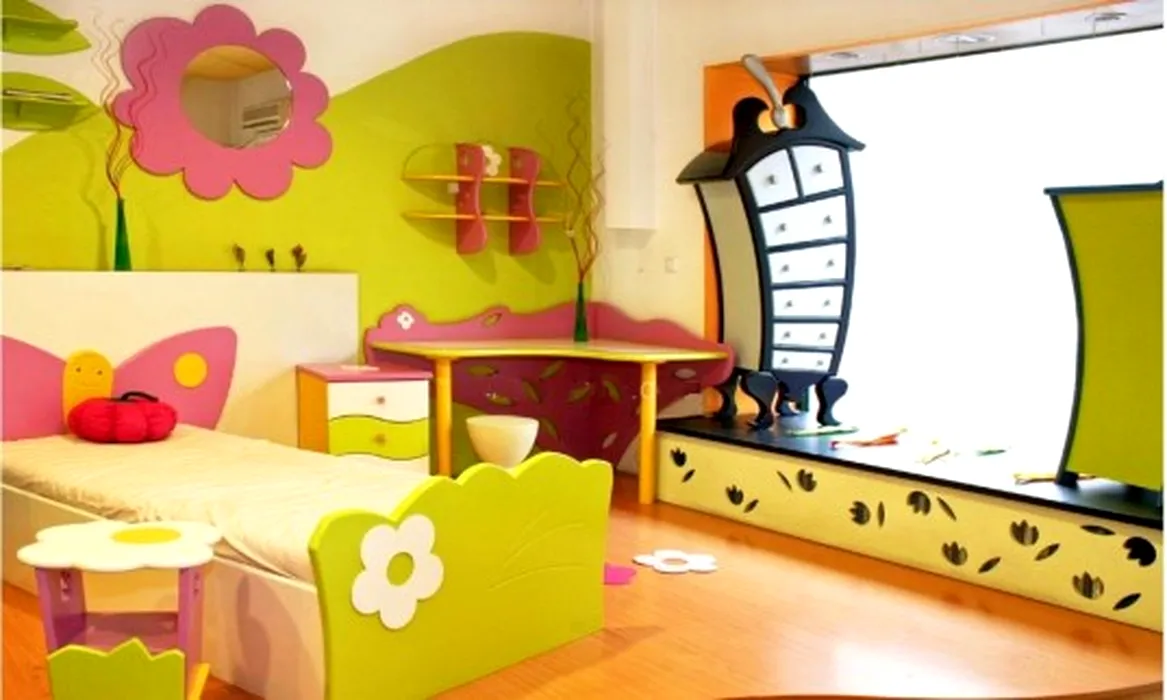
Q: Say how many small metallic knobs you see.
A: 14